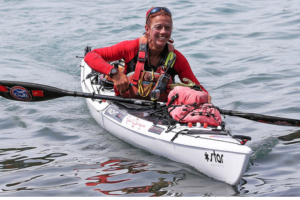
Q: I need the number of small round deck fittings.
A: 5